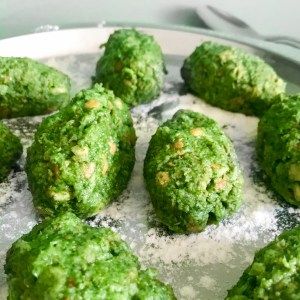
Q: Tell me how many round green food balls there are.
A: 9